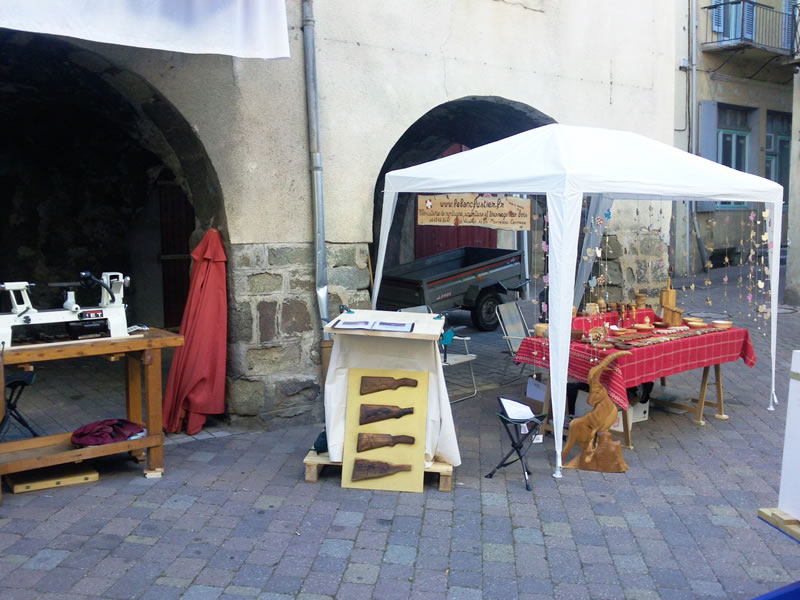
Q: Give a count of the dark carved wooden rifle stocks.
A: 4